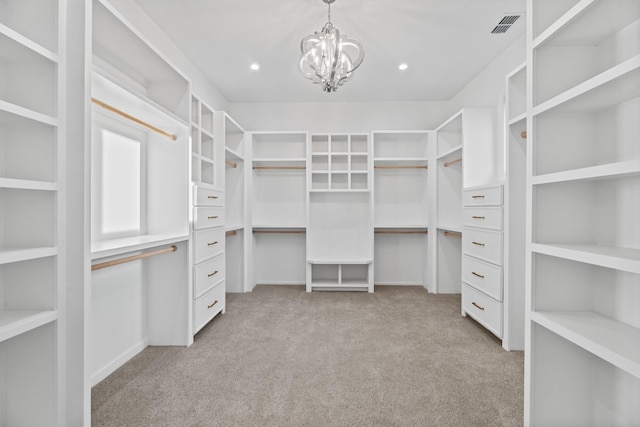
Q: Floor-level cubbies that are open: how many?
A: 2